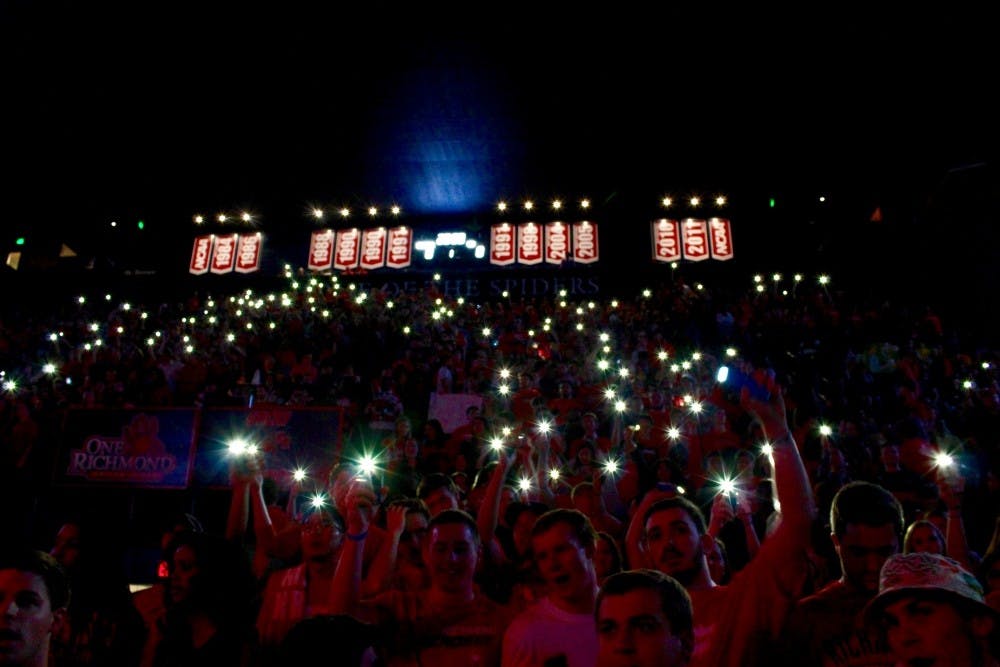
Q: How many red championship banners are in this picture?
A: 14